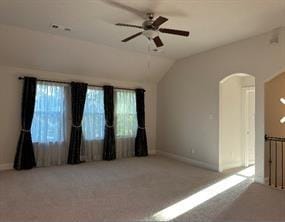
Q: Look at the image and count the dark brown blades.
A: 5